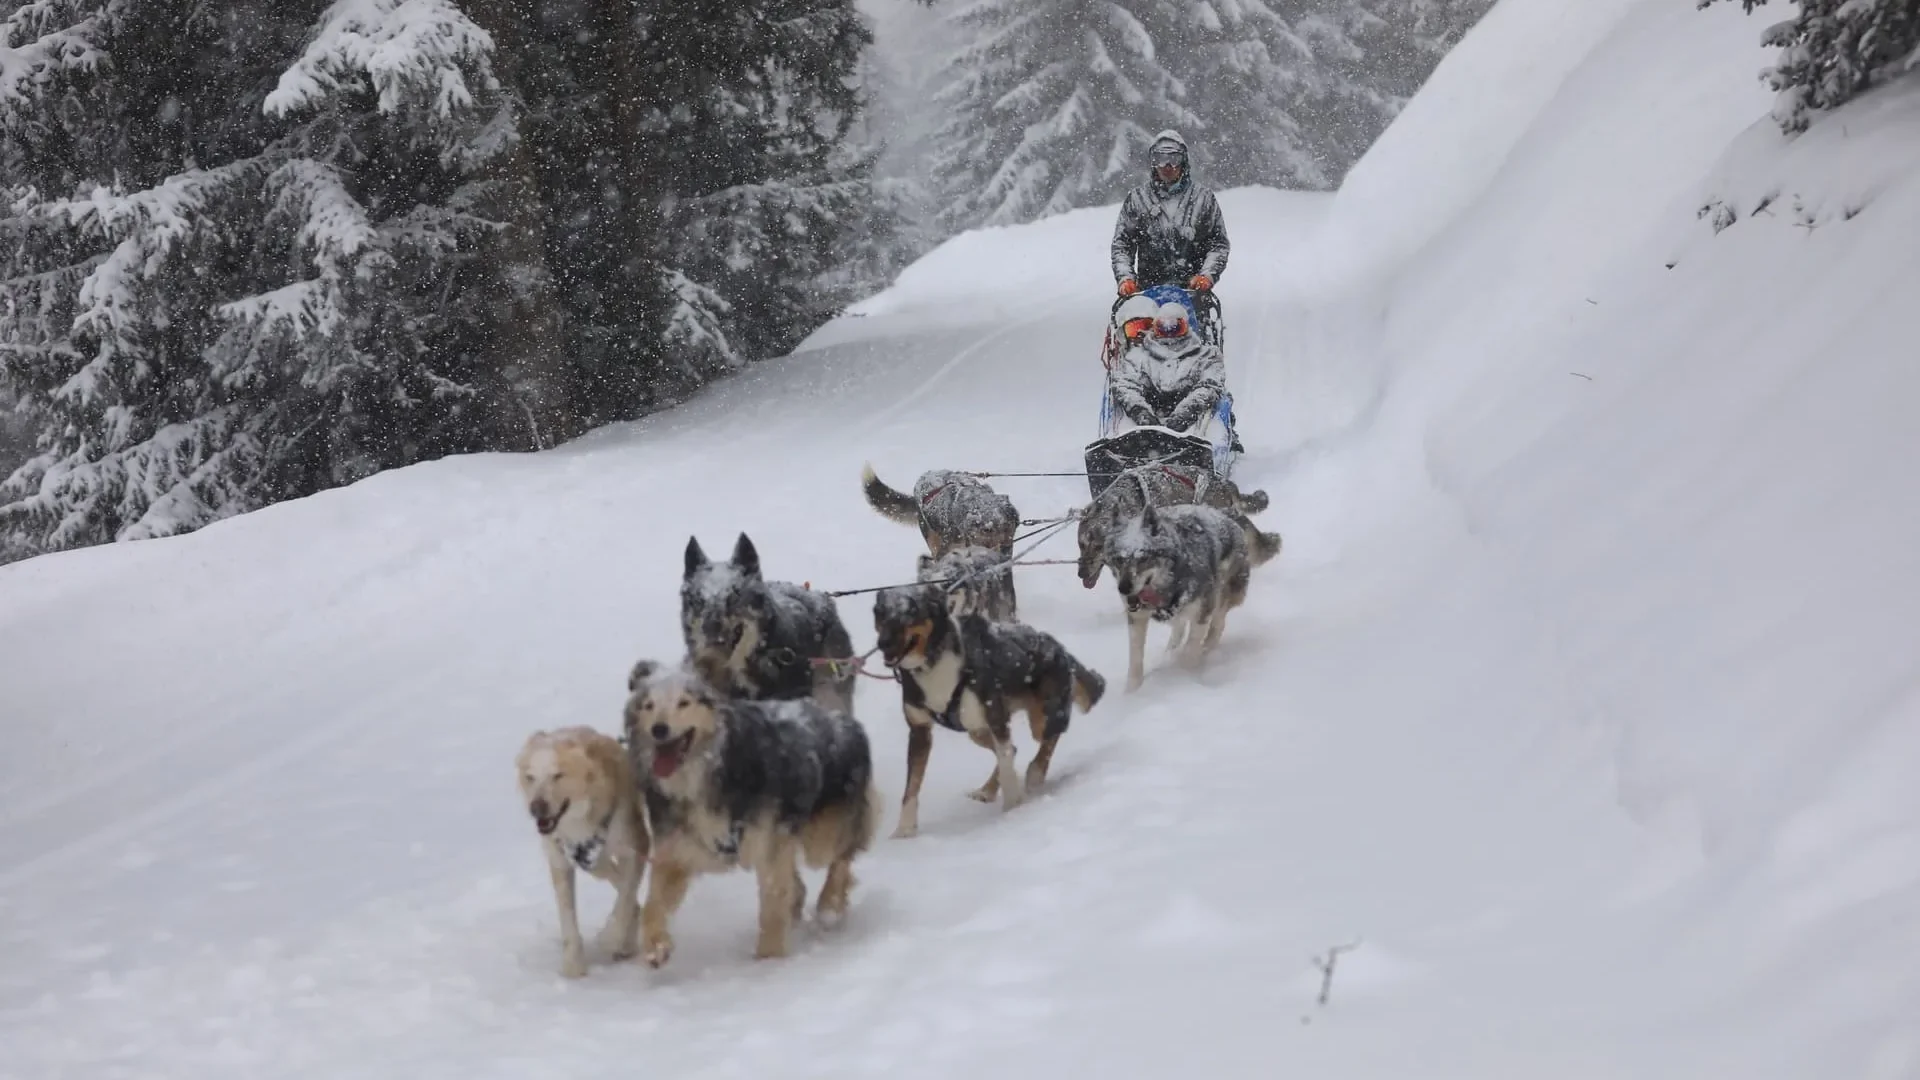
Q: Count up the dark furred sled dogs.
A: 7